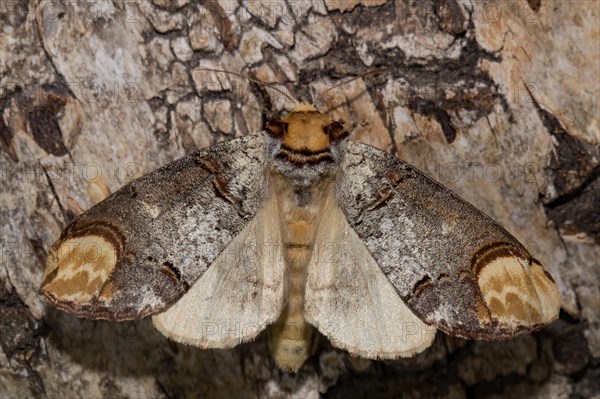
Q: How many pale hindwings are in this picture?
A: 2